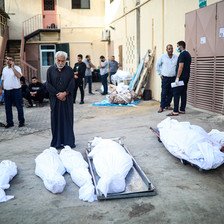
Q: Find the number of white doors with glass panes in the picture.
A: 1